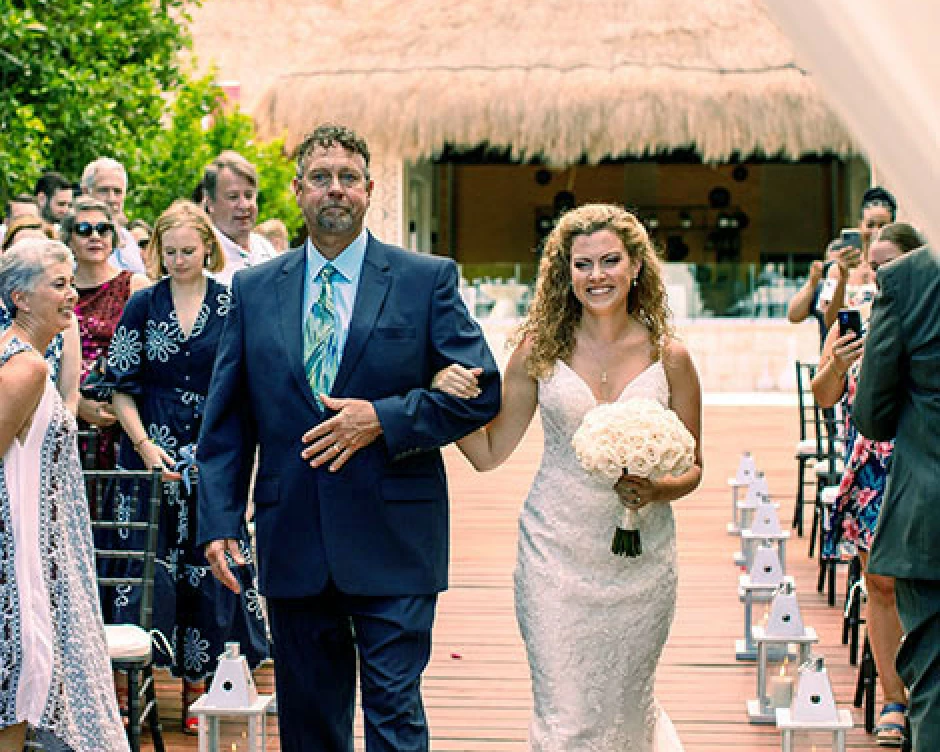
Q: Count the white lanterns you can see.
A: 7